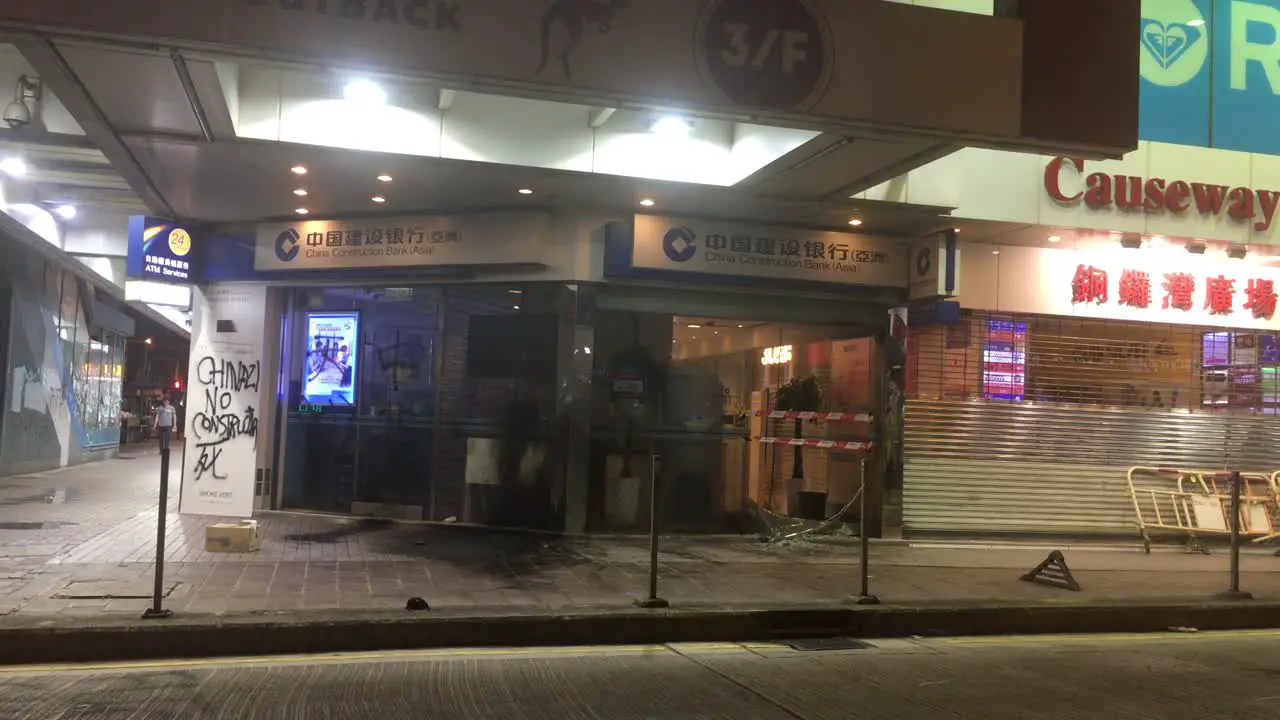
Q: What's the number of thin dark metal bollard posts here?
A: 4